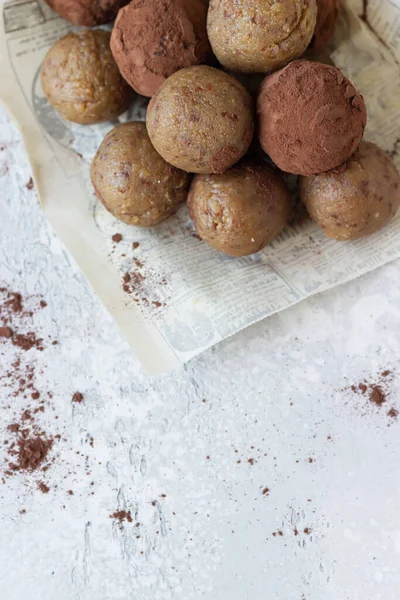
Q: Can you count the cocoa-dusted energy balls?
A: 4